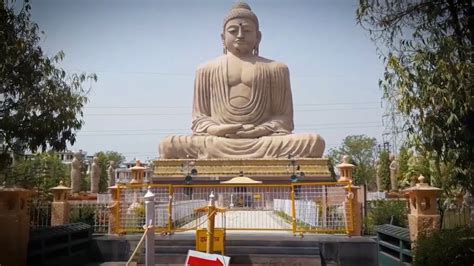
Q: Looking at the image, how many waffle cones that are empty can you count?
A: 0